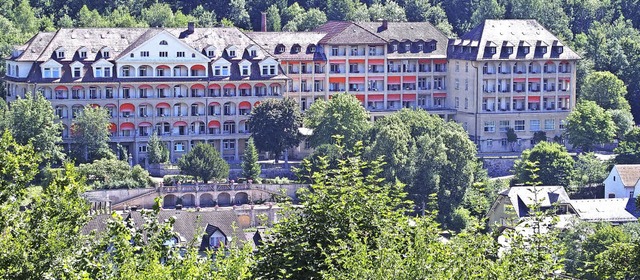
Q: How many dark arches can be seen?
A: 5